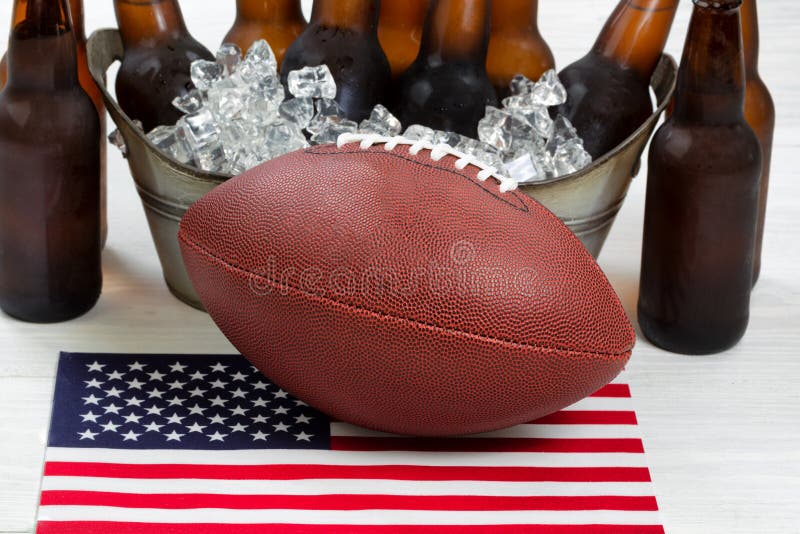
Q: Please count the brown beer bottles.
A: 11